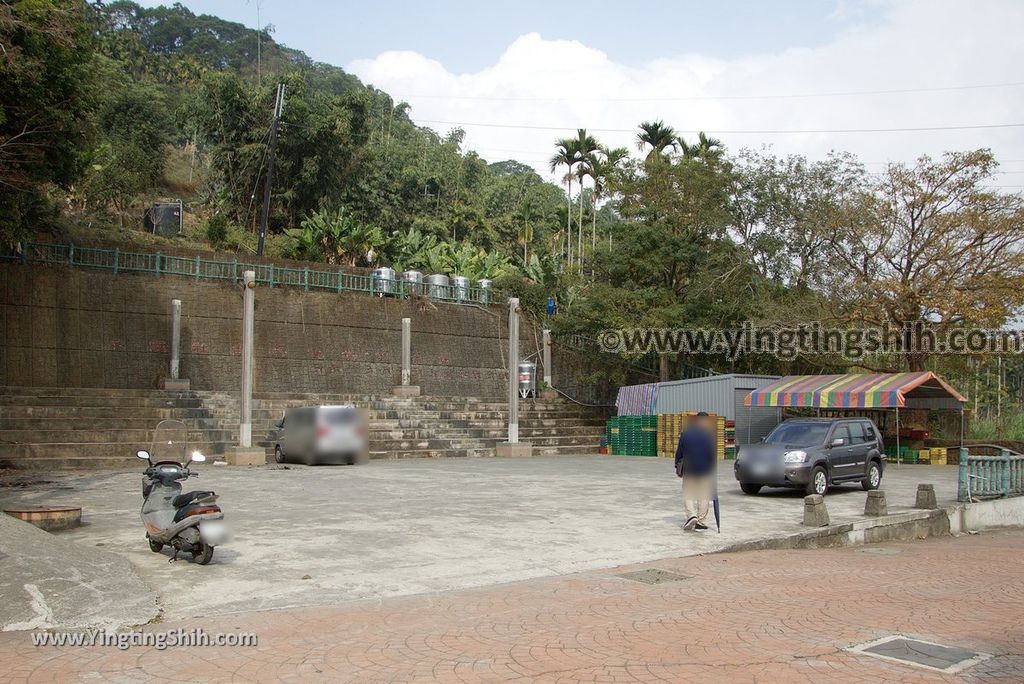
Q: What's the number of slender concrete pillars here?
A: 5